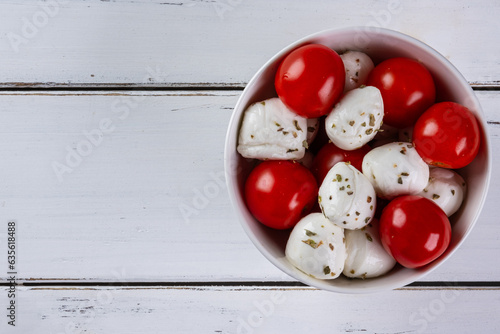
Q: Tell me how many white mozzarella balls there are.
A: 8